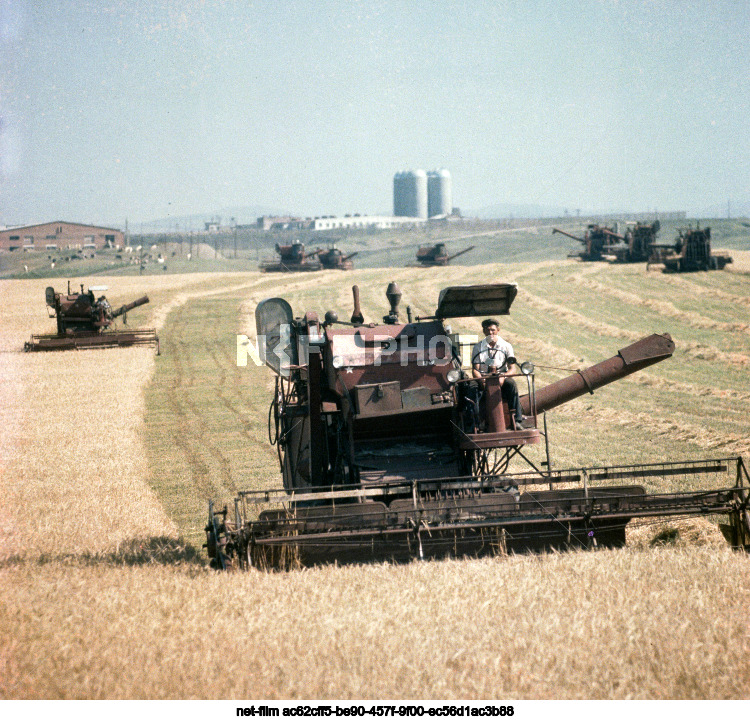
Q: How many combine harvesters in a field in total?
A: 8